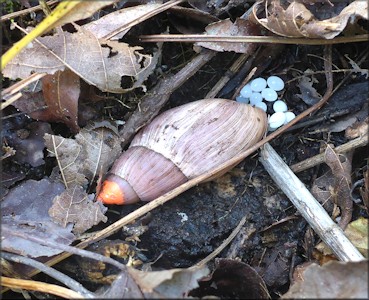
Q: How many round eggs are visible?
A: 10